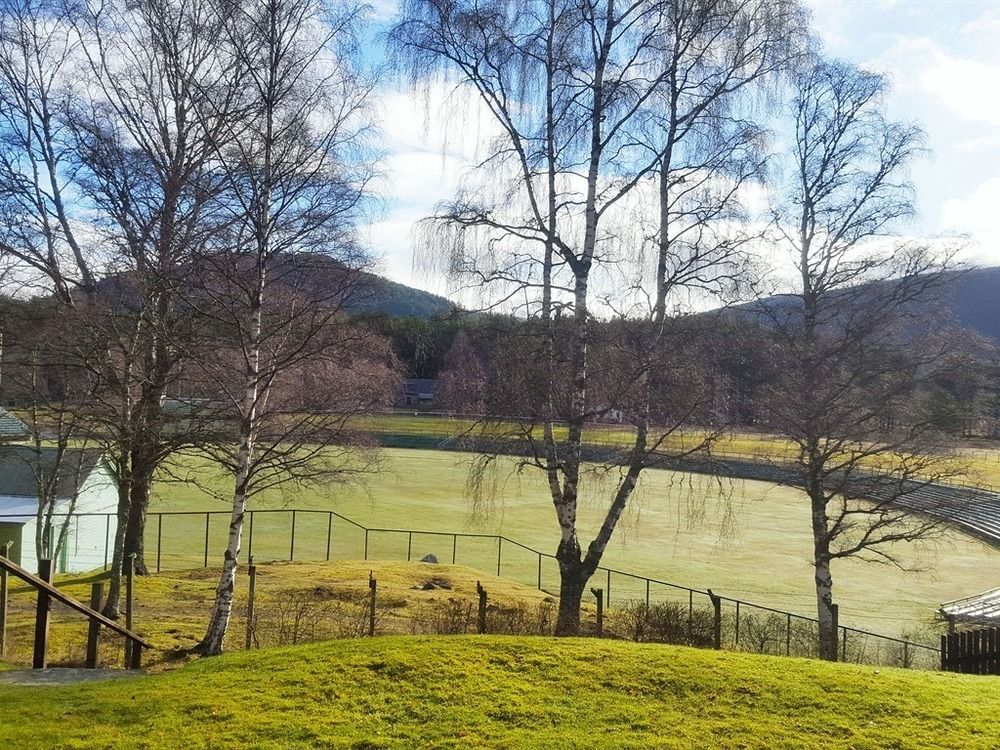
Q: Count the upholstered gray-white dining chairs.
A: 0